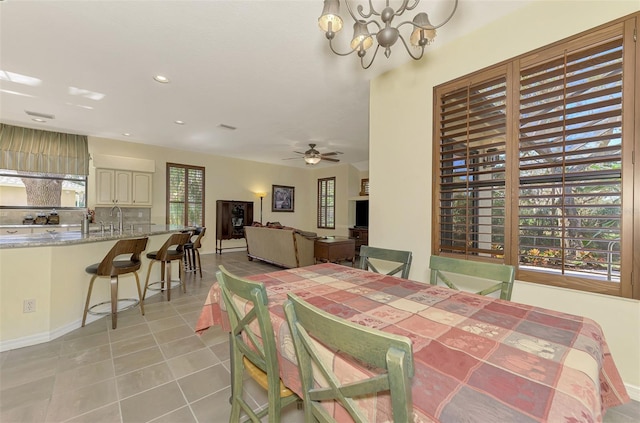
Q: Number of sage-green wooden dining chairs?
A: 4